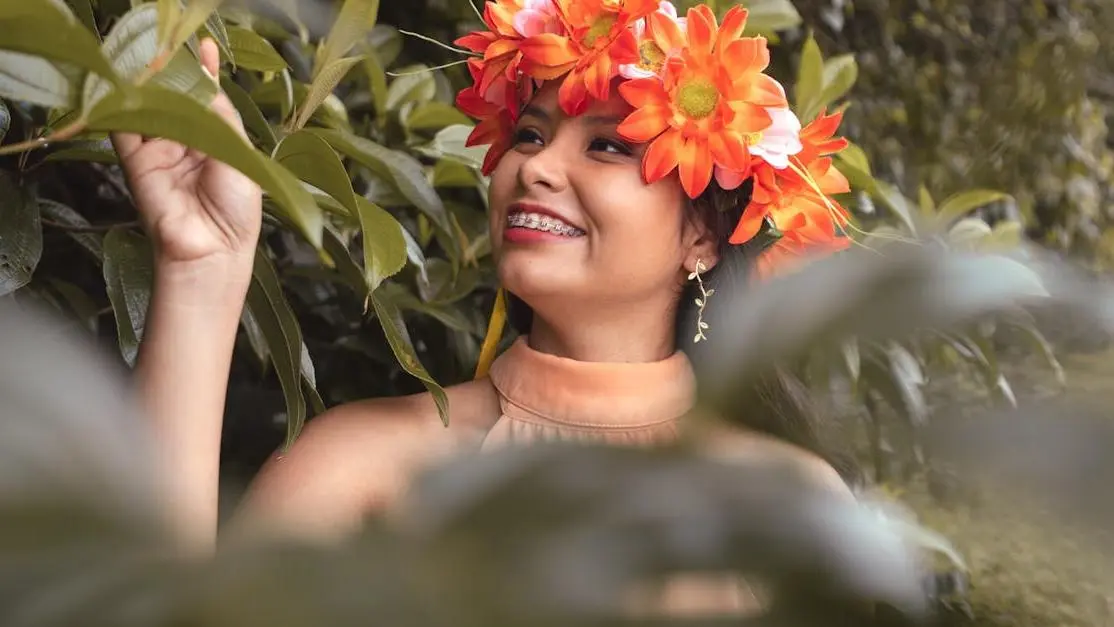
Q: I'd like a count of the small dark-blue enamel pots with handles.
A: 0